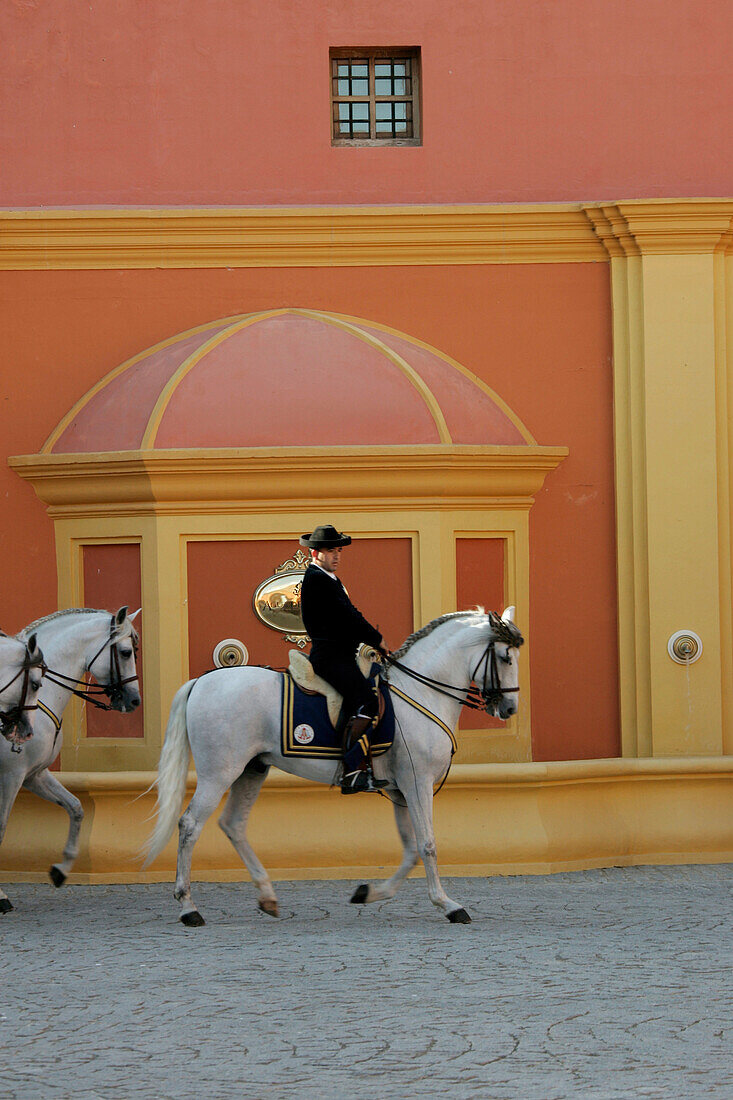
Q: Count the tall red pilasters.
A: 0